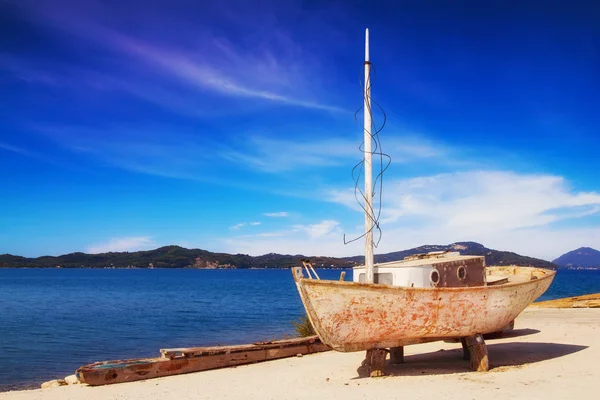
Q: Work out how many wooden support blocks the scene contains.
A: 4